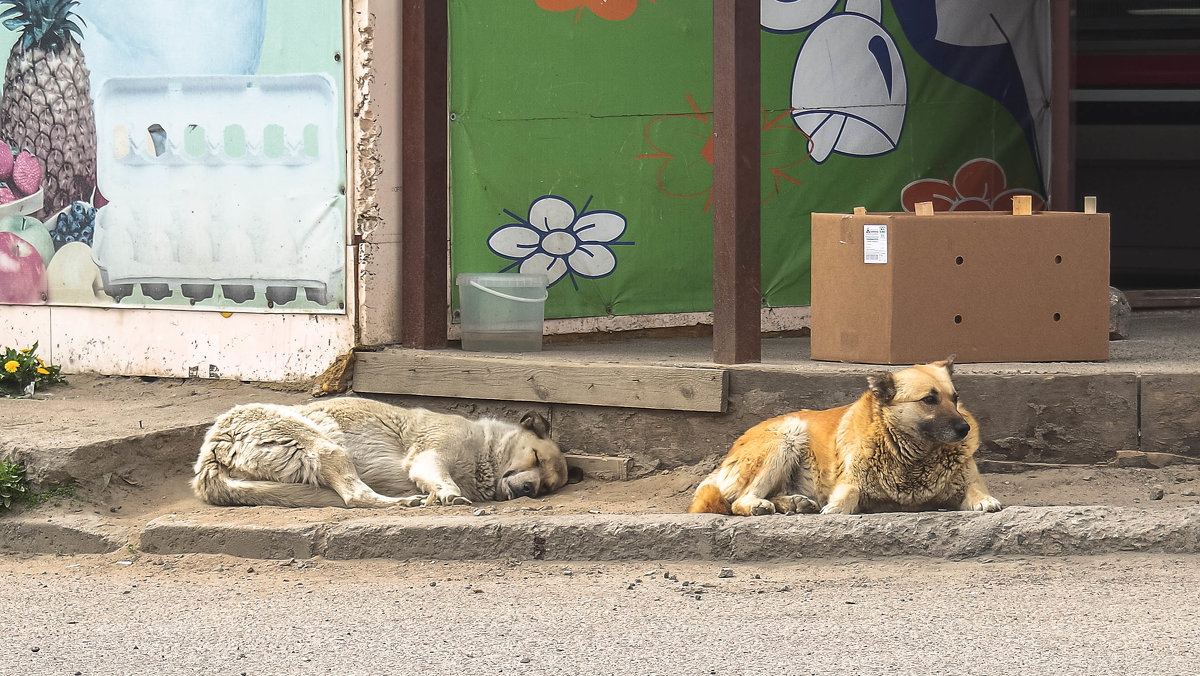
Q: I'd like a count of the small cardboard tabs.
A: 4